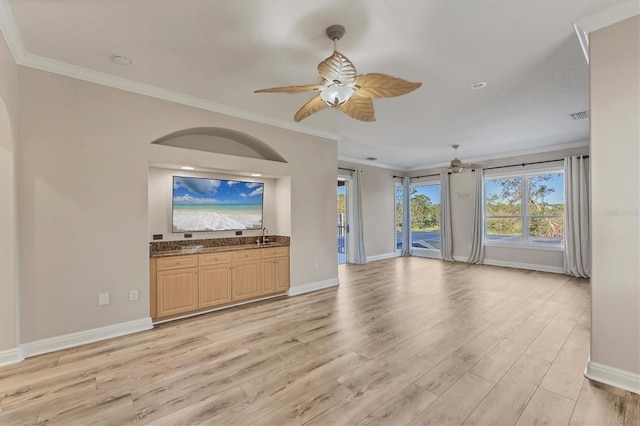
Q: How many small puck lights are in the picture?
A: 2